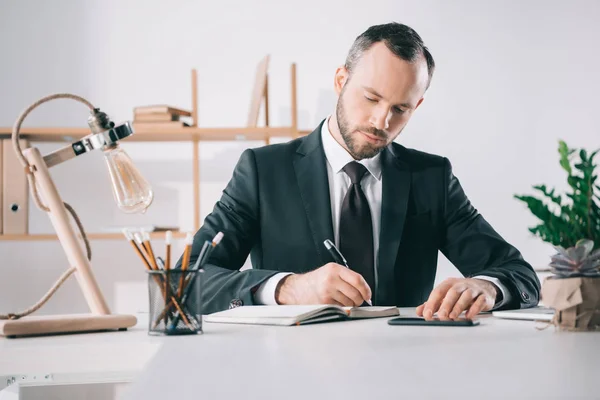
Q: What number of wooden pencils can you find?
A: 6